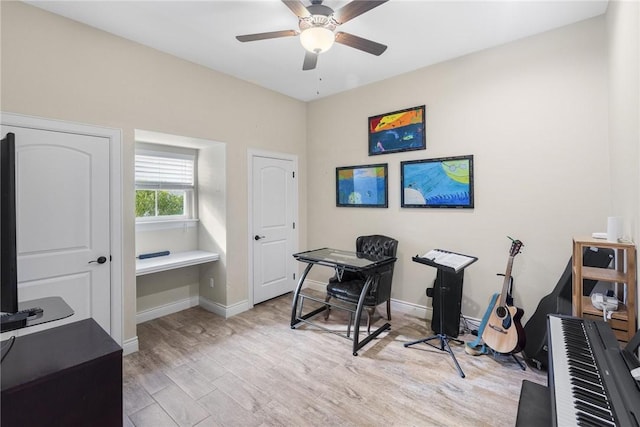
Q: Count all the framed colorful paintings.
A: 3